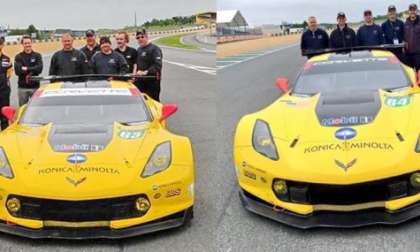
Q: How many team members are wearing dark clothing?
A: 12